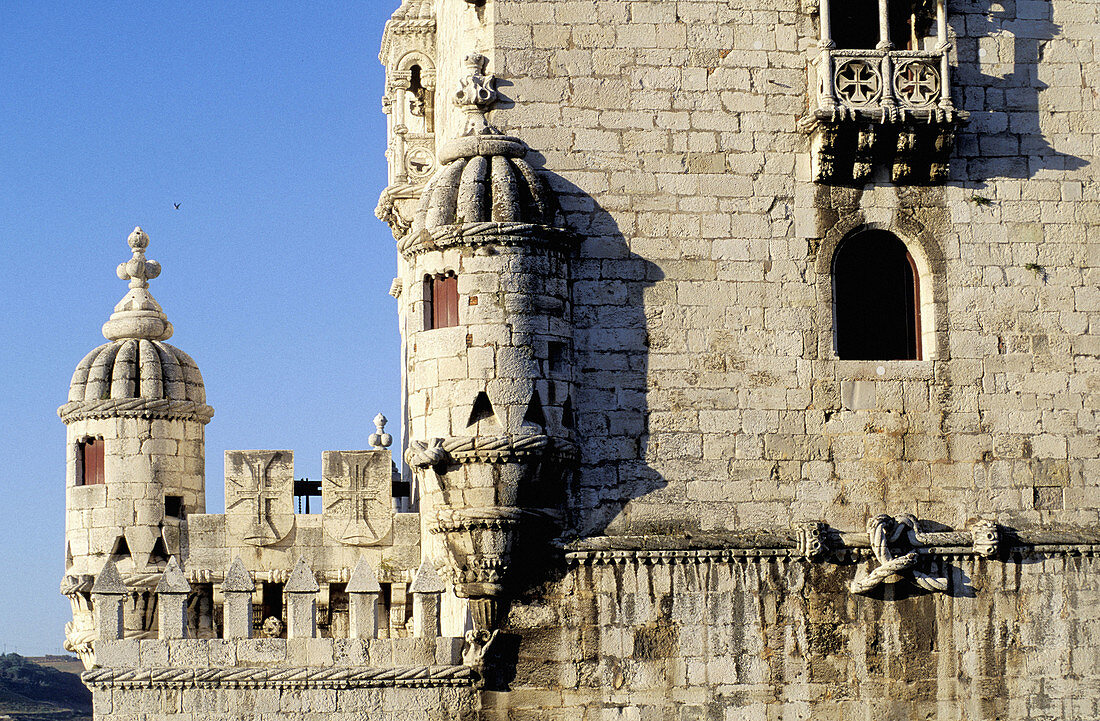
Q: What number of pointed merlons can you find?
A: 6